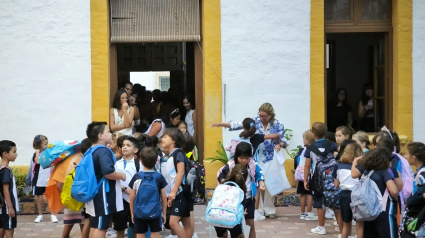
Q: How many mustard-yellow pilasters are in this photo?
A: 4